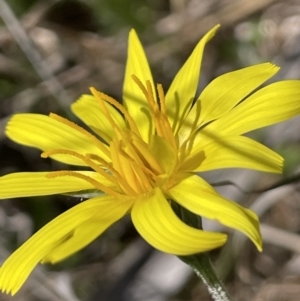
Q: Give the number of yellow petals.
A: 12